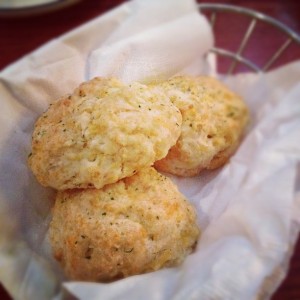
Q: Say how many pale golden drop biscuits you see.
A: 3